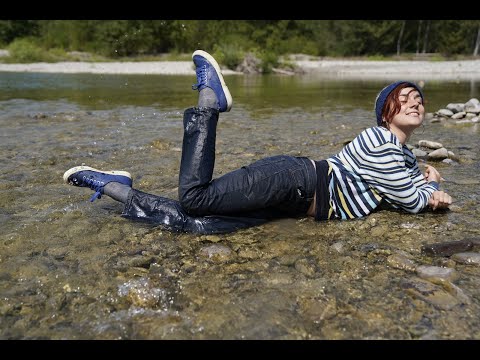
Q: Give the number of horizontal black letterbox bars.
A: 2